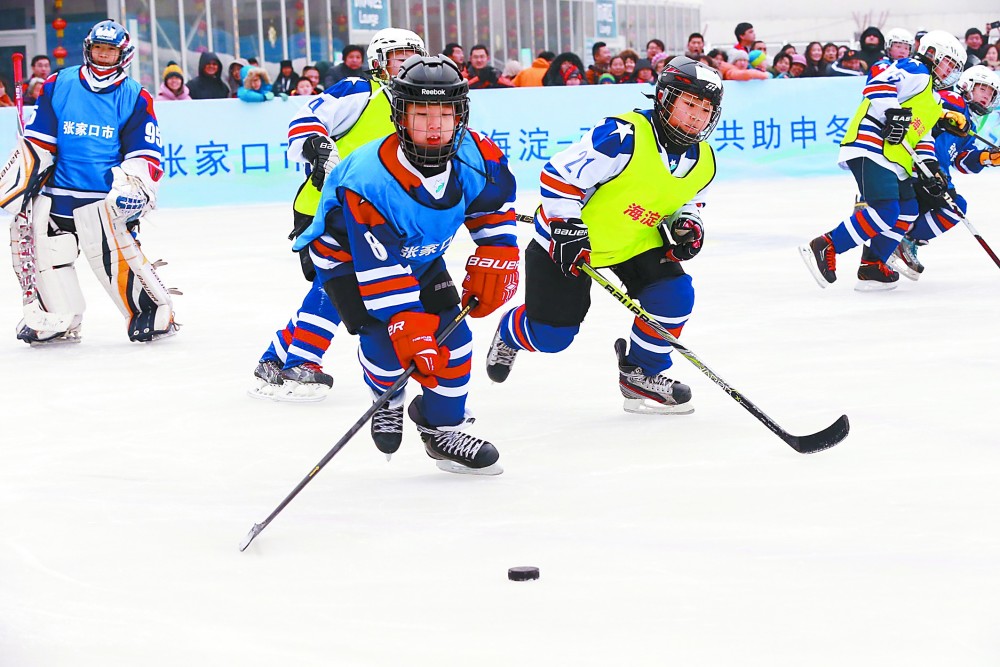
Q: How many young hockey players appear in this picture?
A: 7